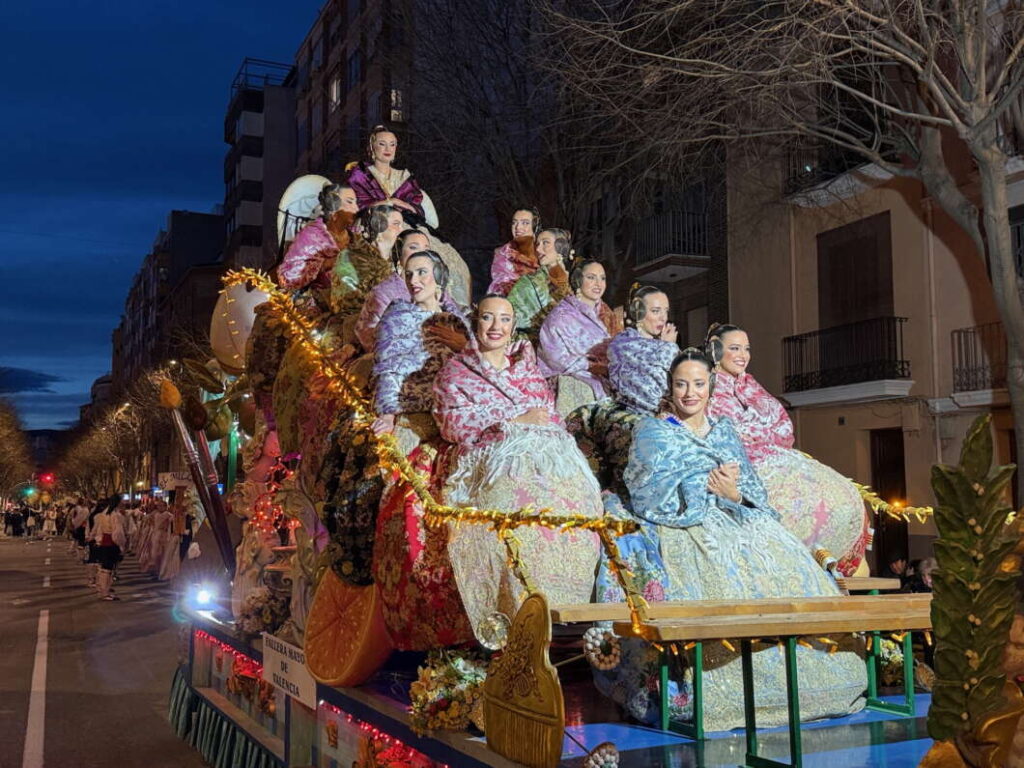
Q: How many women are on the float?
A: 12